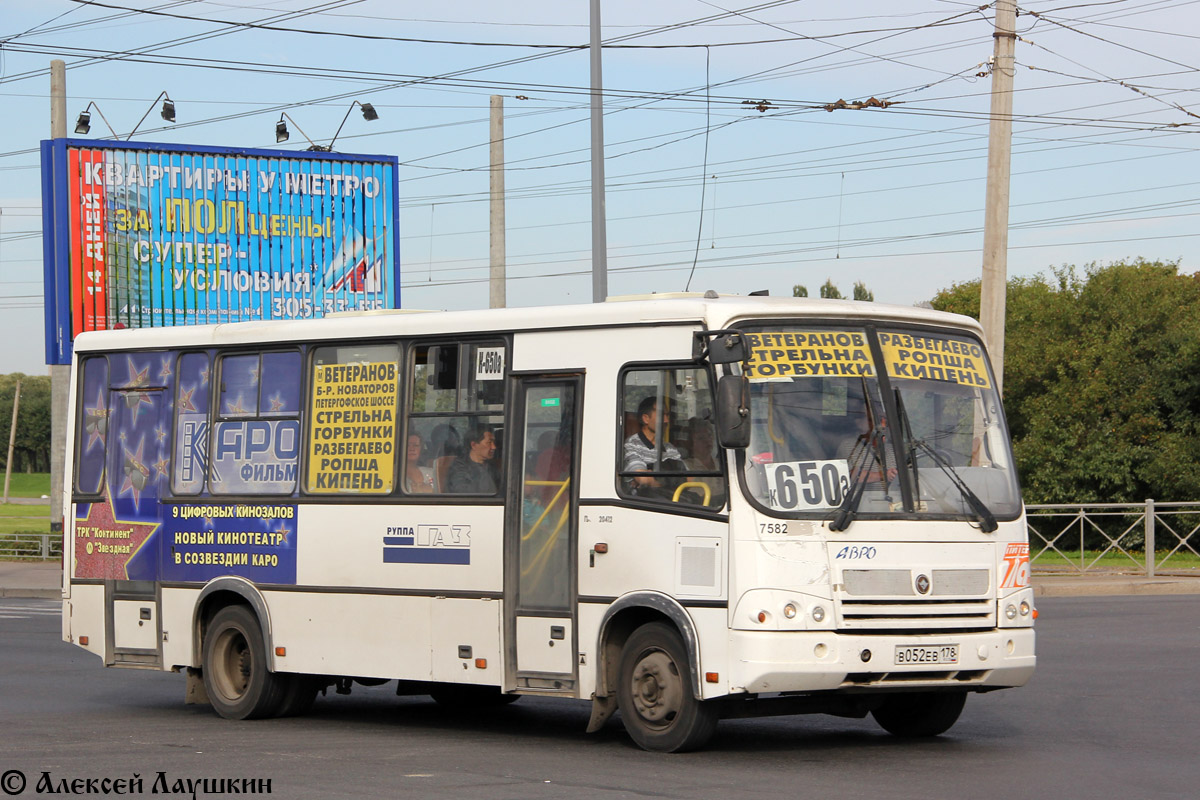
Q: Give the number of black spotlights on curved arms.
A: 4